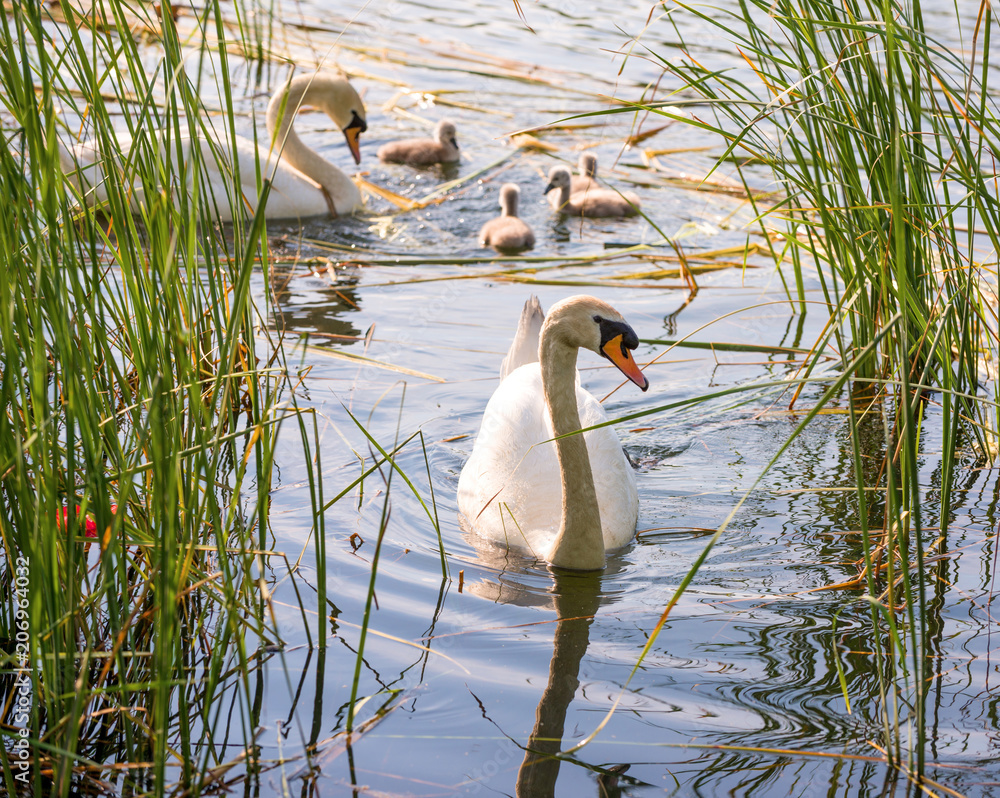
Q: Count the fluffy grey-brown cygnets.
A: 4